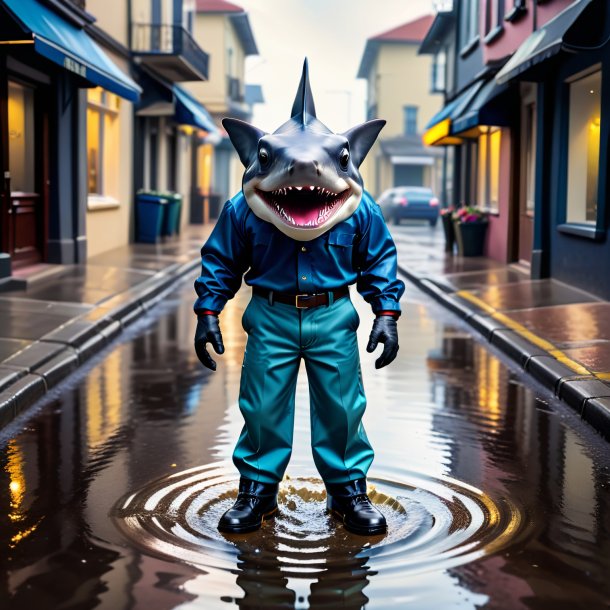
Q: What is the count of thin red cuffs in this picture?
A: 2